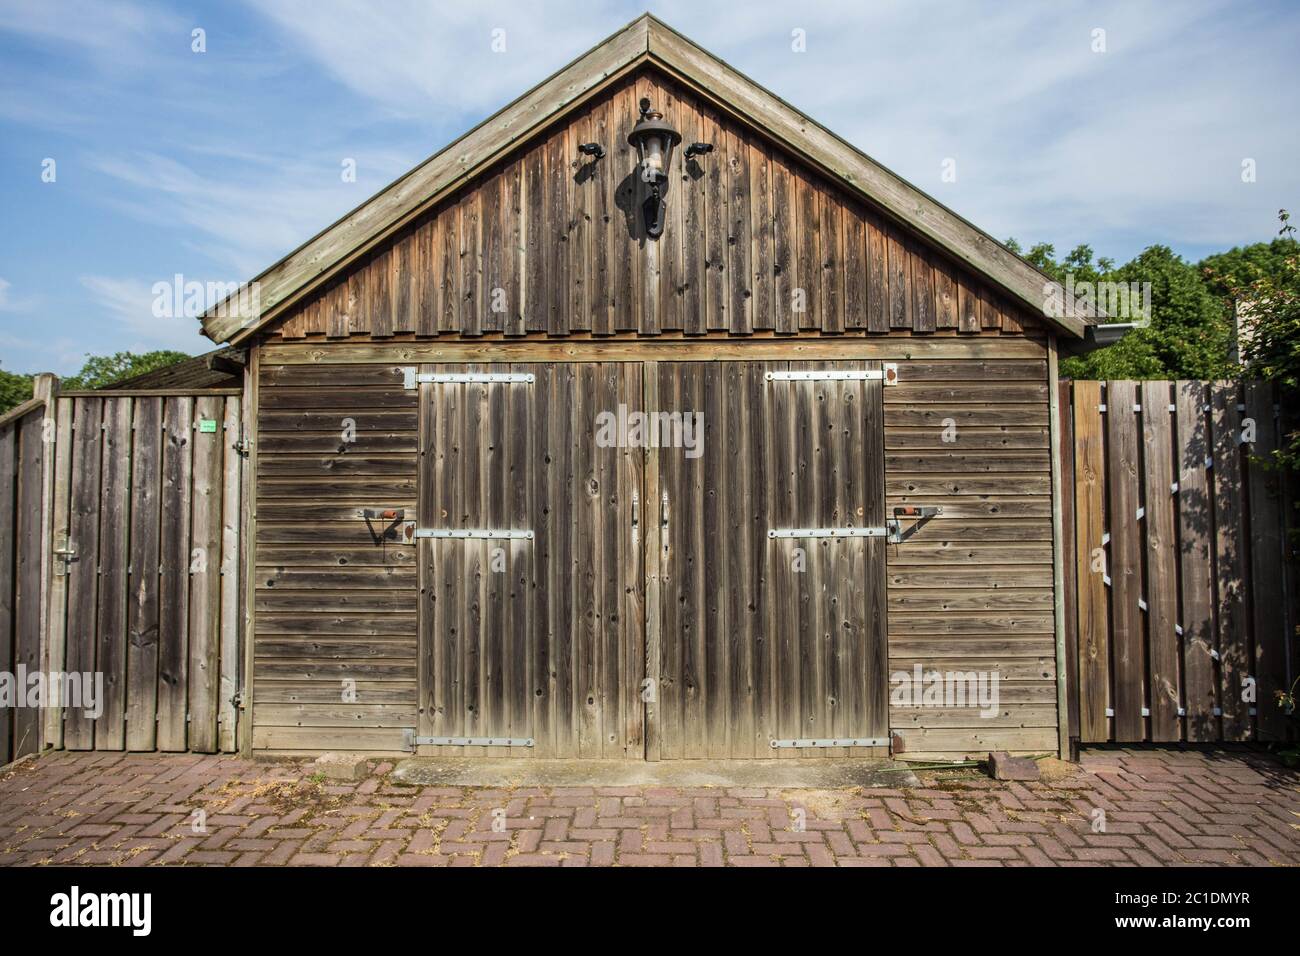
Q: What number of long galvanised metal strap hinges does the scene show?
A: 6